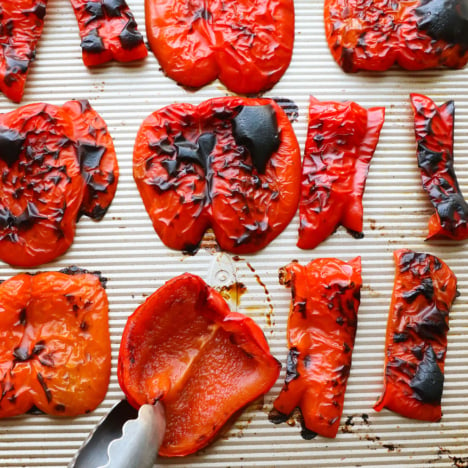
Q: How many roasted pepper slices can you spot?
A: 12